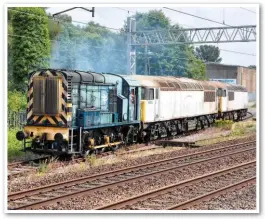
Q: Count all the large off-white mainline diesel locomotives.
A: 2